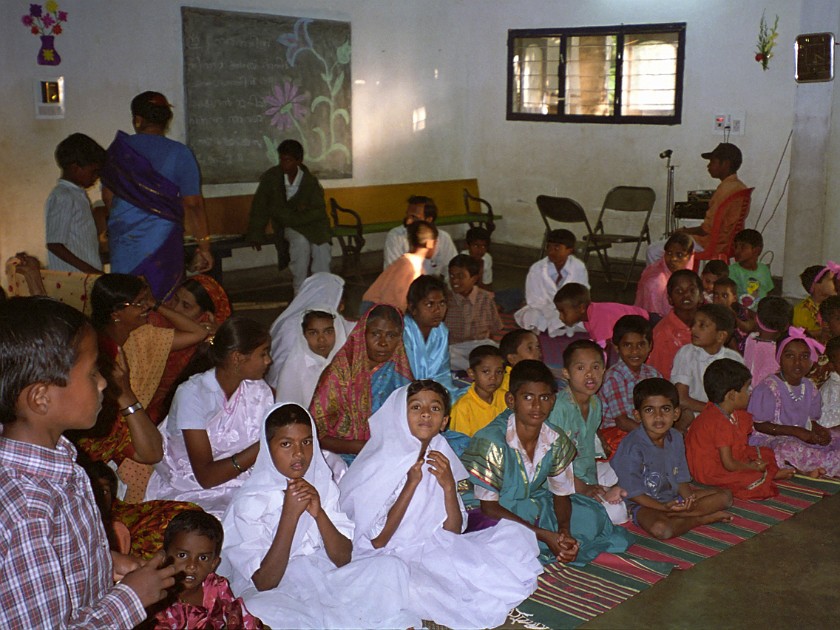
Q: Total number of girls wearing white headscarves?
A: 4